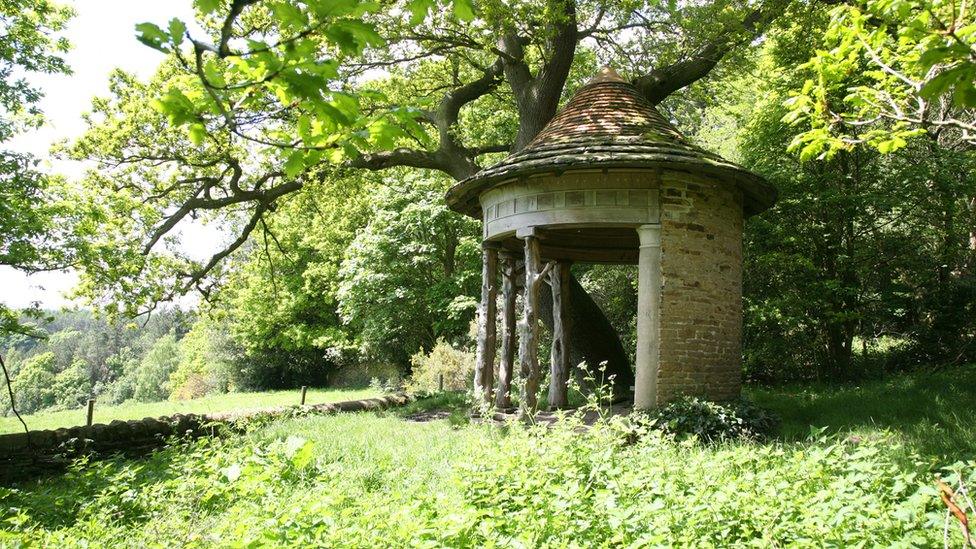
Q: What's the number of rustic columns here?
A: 4